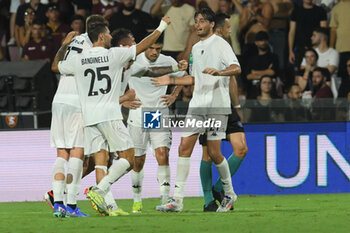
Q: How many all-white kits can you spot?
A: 5